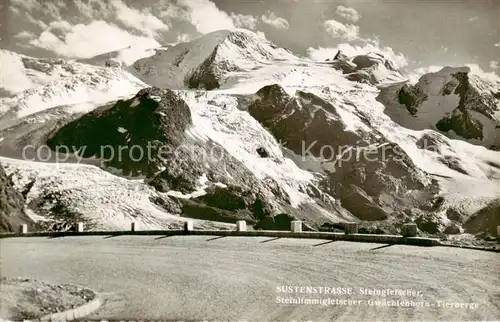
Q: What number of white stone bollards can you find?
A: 8